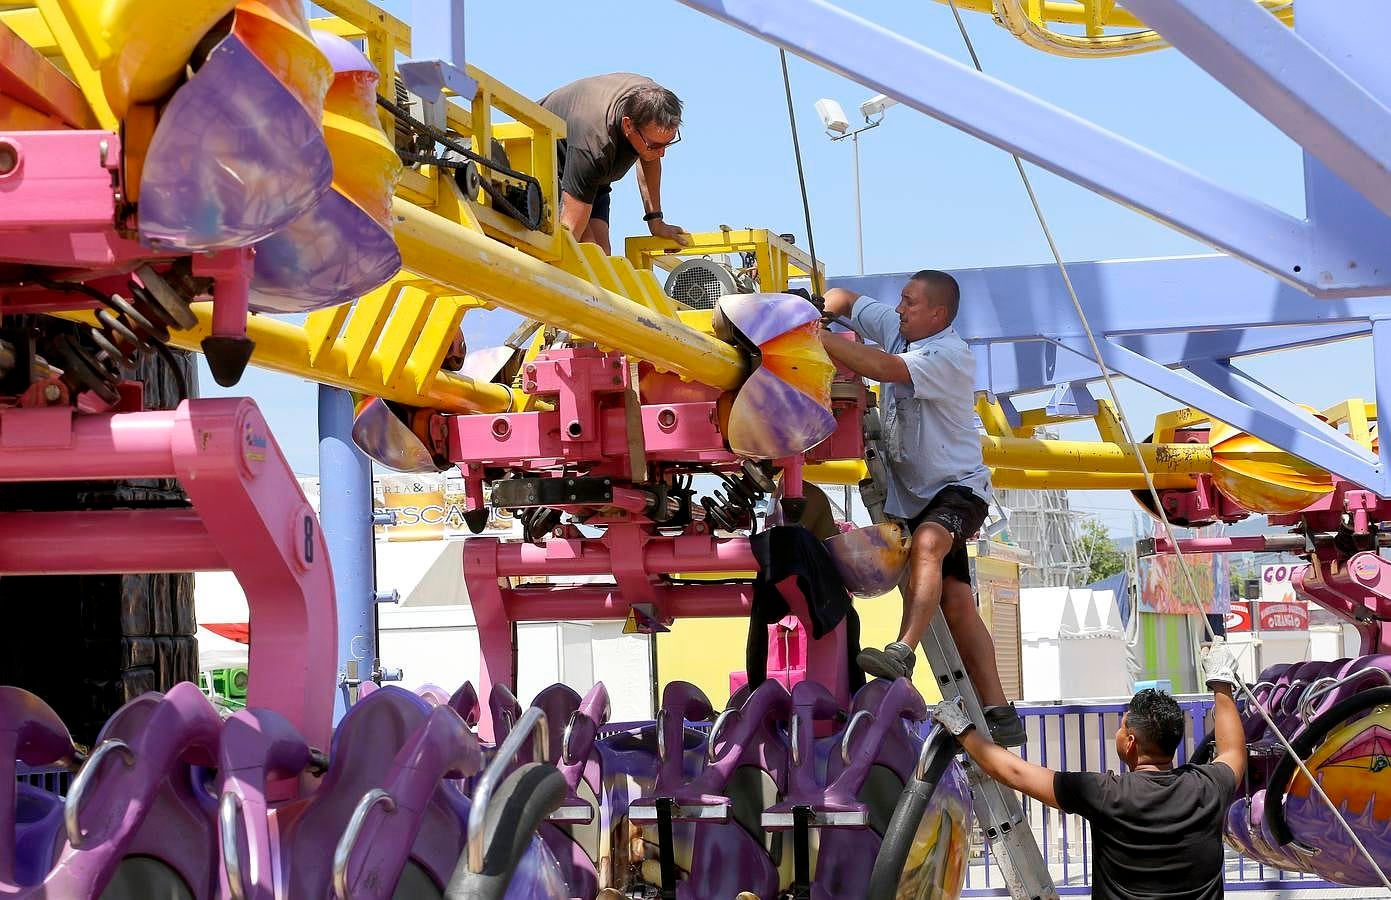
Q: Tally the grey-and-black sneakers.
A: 2